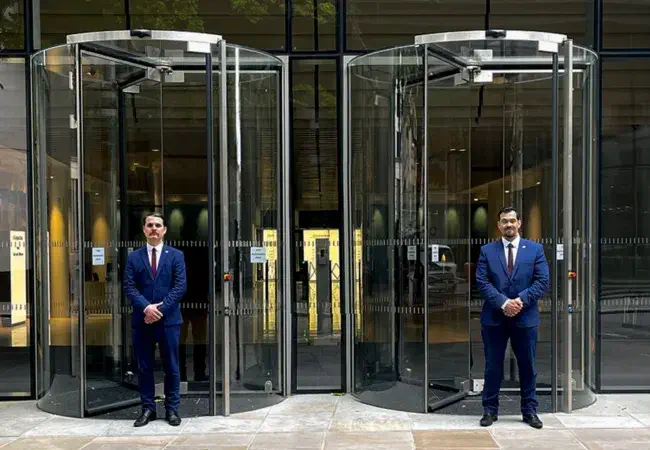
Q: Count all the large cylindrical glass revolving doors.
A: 2